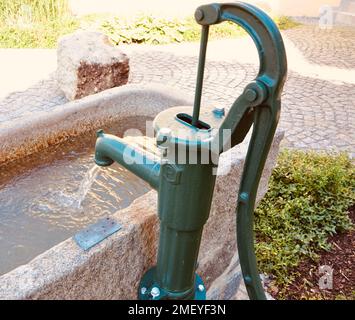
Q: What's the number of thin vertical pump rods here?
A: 1